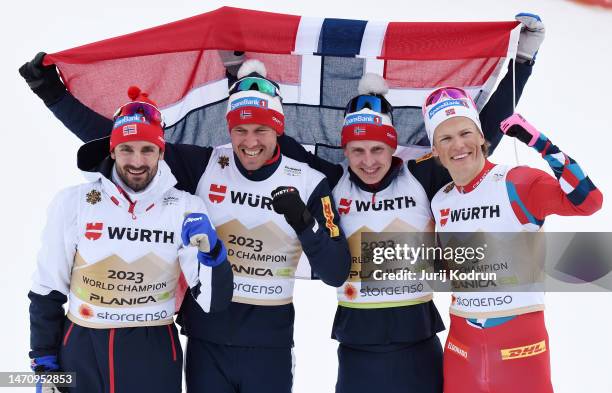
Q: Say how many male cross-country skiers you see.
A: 4